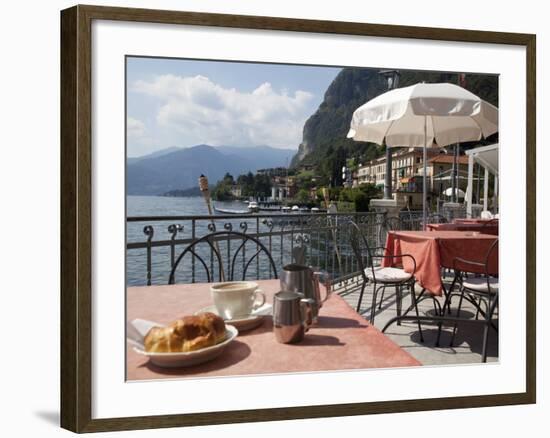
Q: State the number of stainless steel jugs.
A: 2